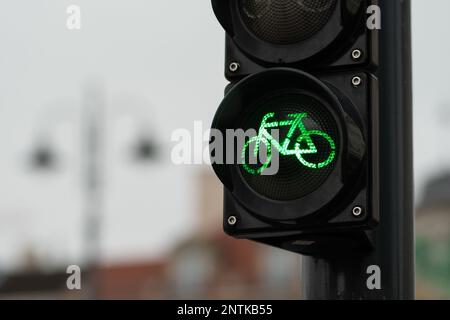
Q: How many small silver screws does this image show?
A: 5